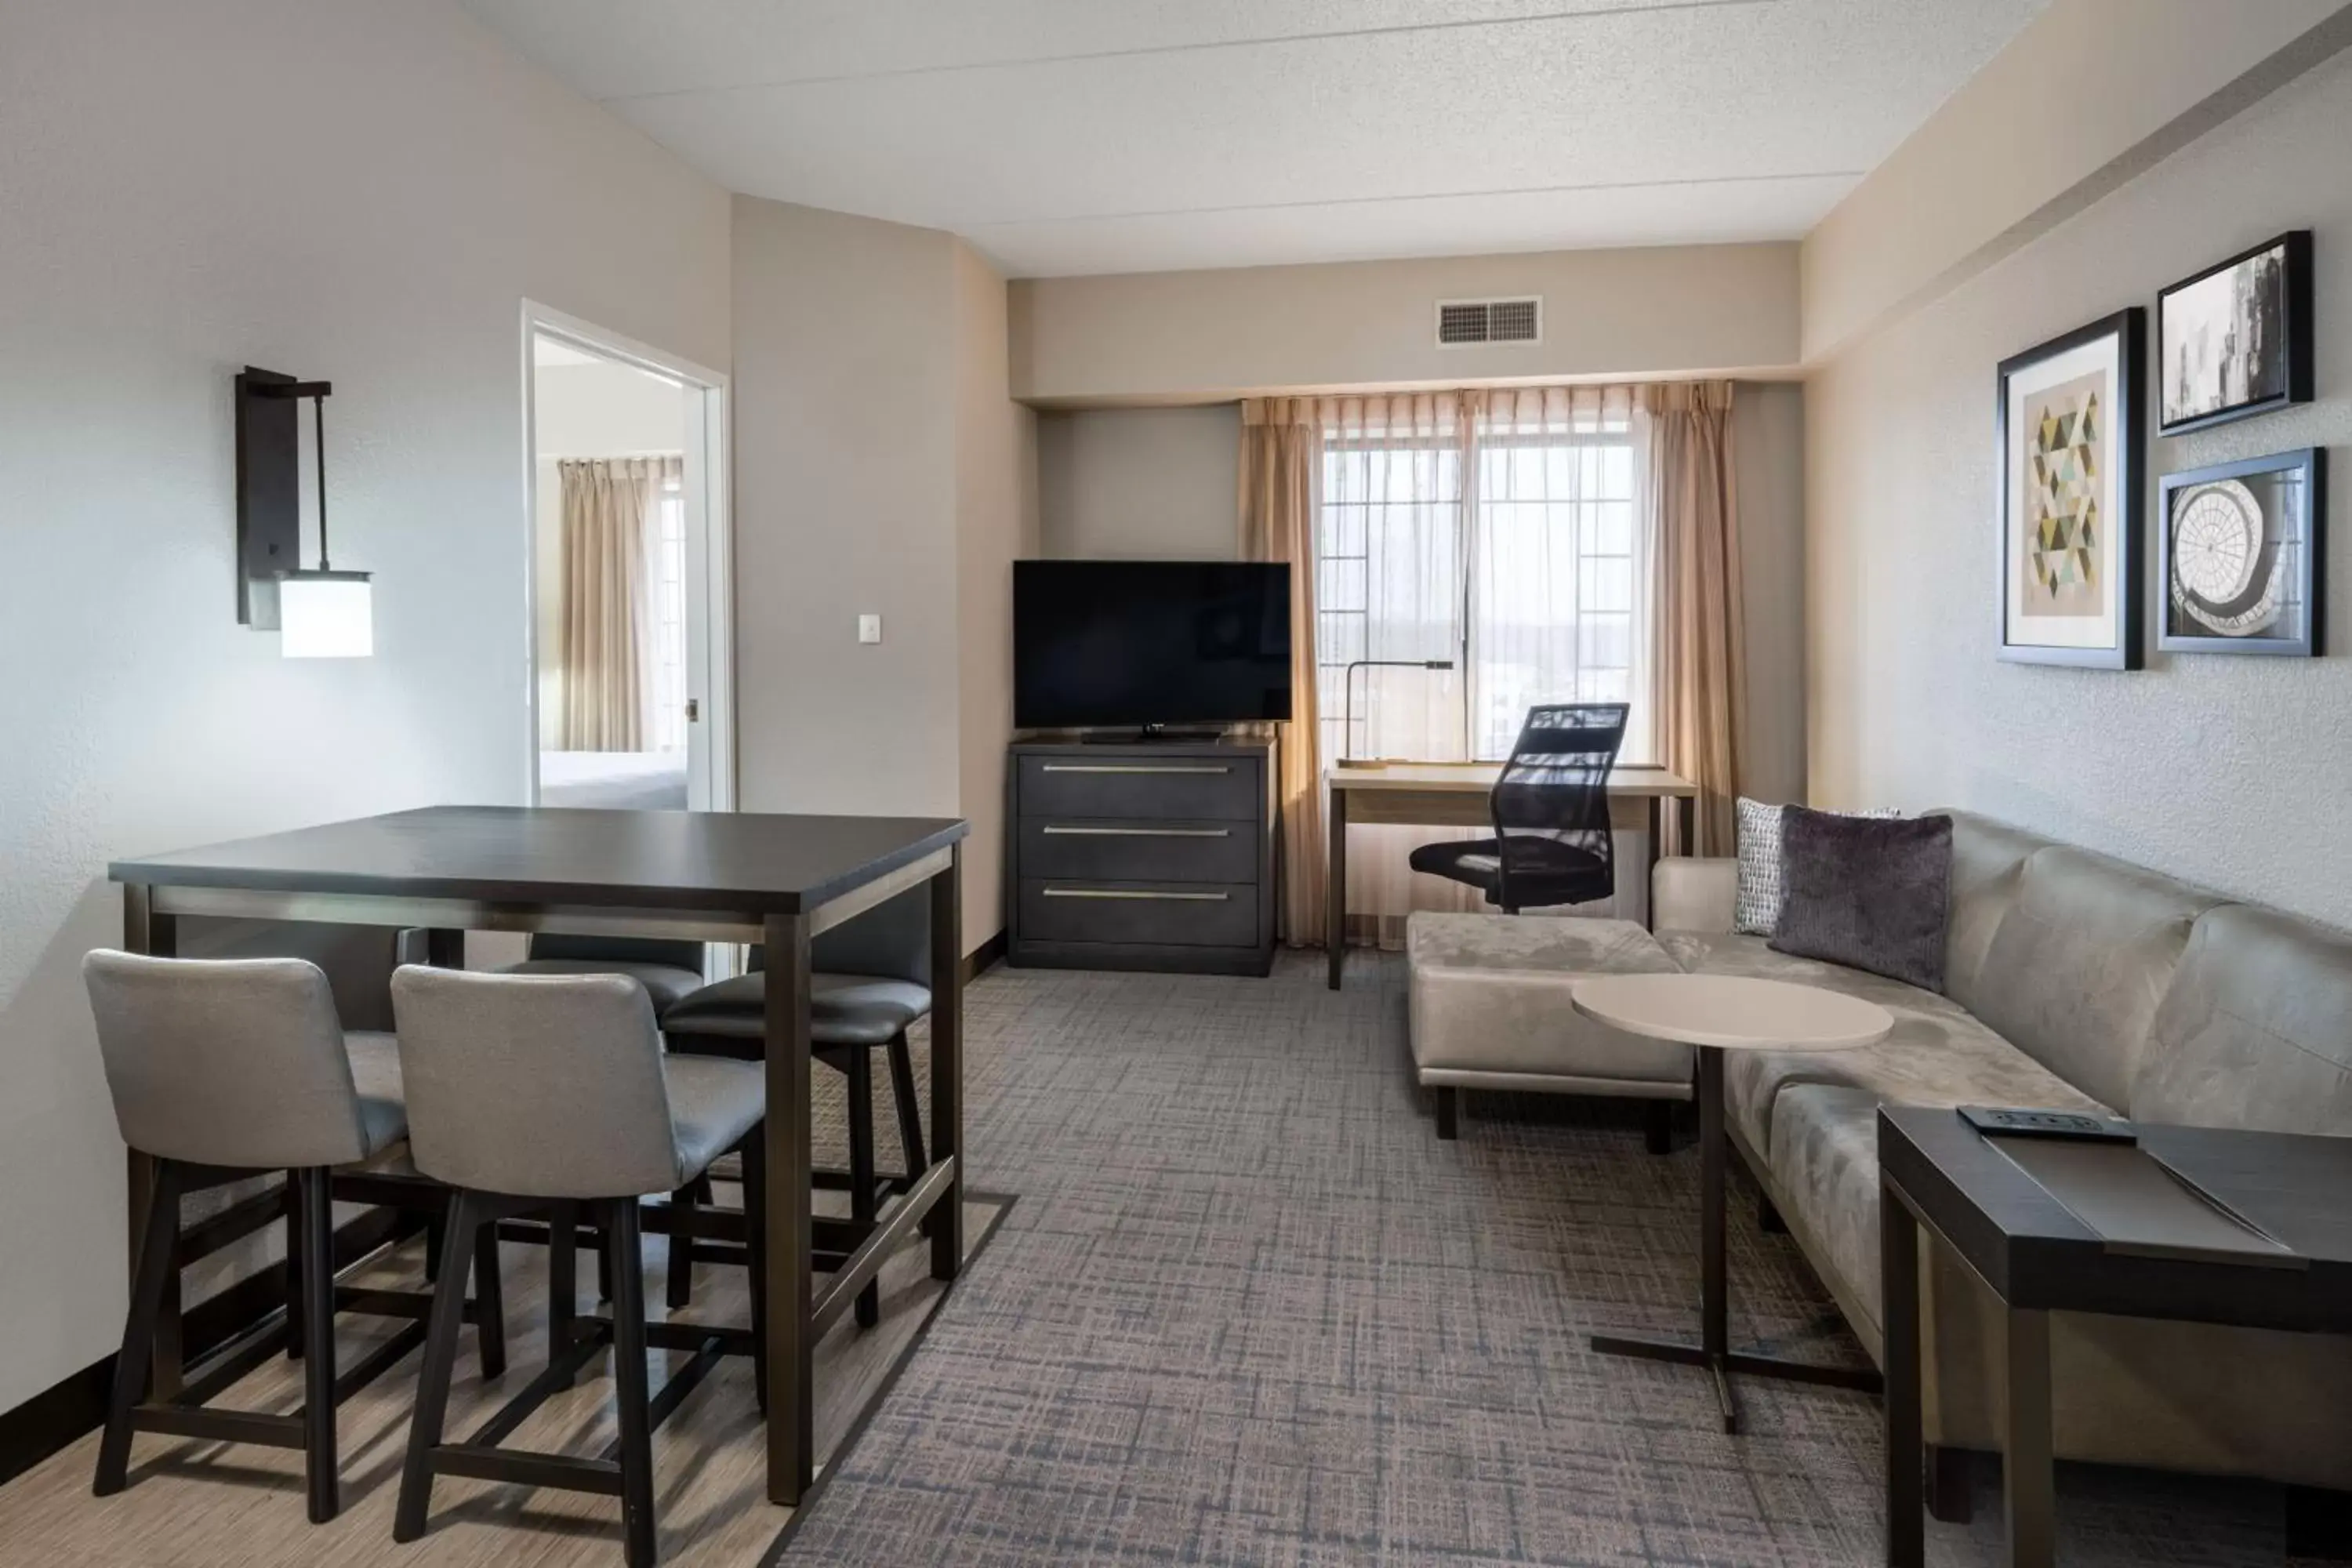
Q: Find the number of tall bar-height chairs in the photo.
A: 4